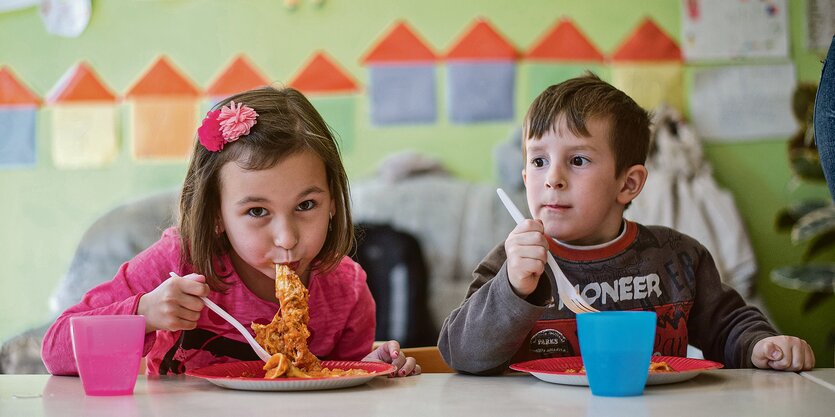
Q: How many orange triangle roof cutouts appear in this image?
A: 9